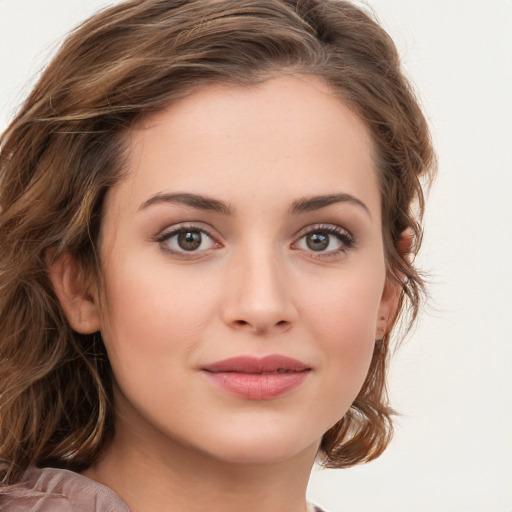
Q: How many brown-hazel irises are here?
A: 2